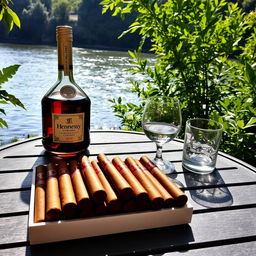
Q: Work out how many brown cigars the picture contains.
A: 11